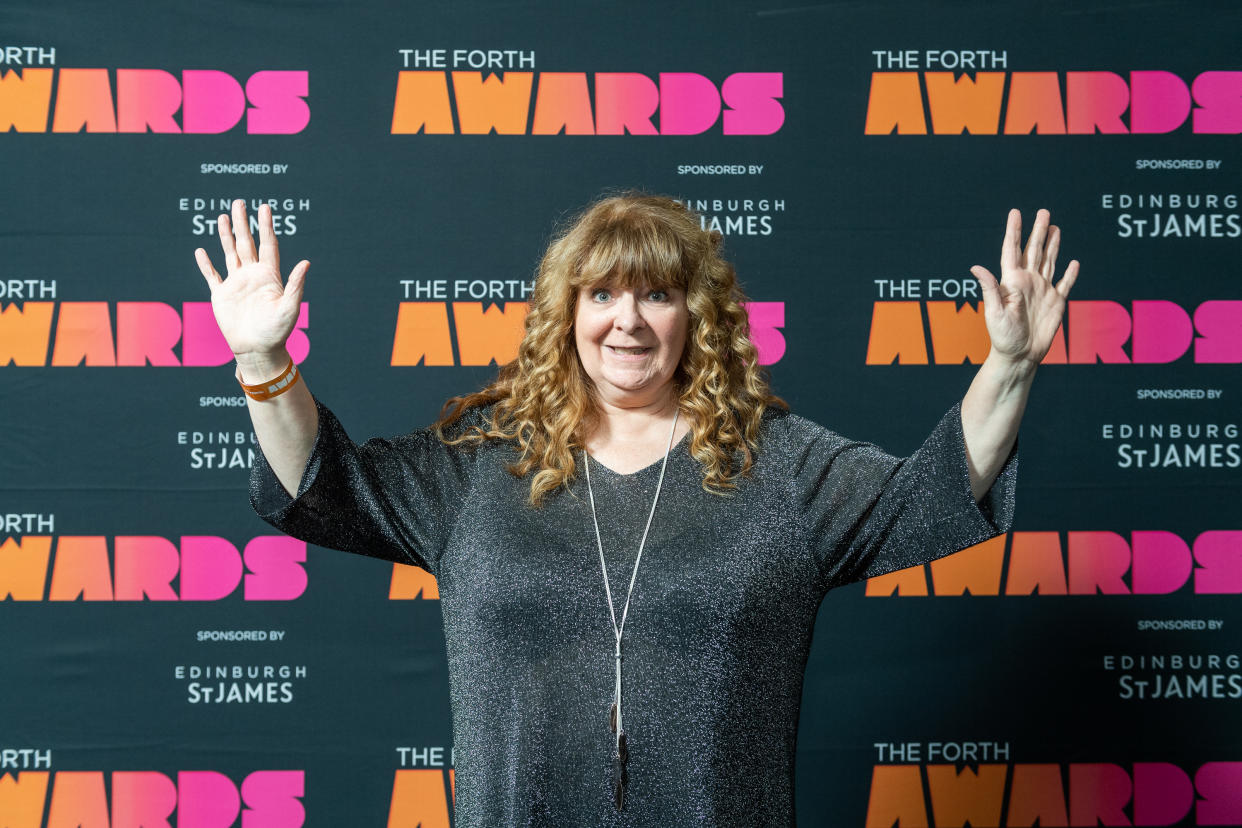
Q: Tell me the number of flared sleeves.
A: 2